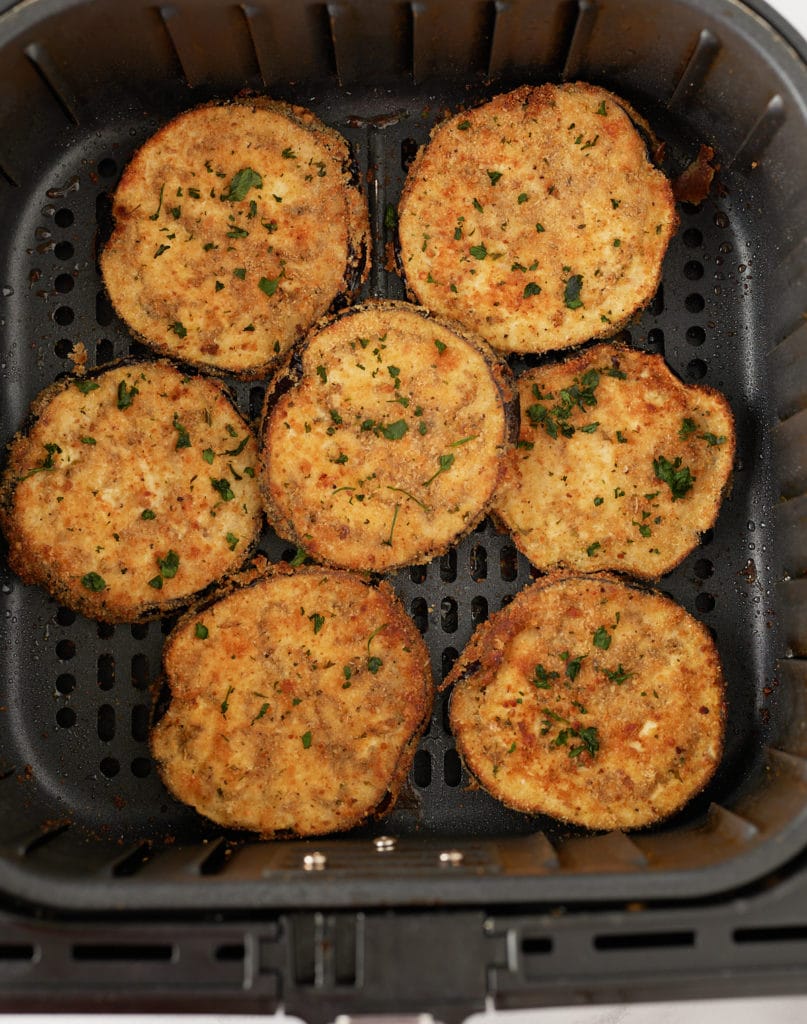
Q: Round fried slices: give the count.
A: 7